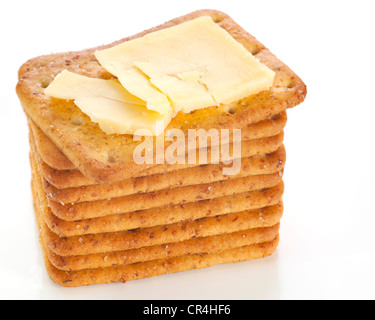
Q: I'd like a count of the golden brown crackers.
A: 9